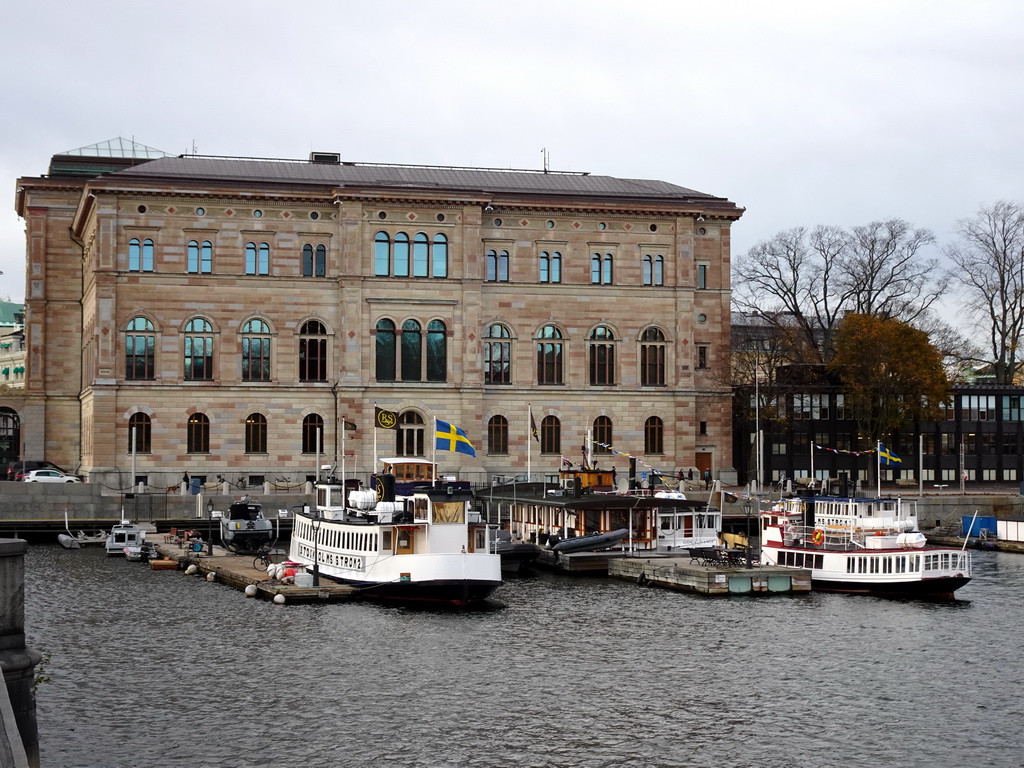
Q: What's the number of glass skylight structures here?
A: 1